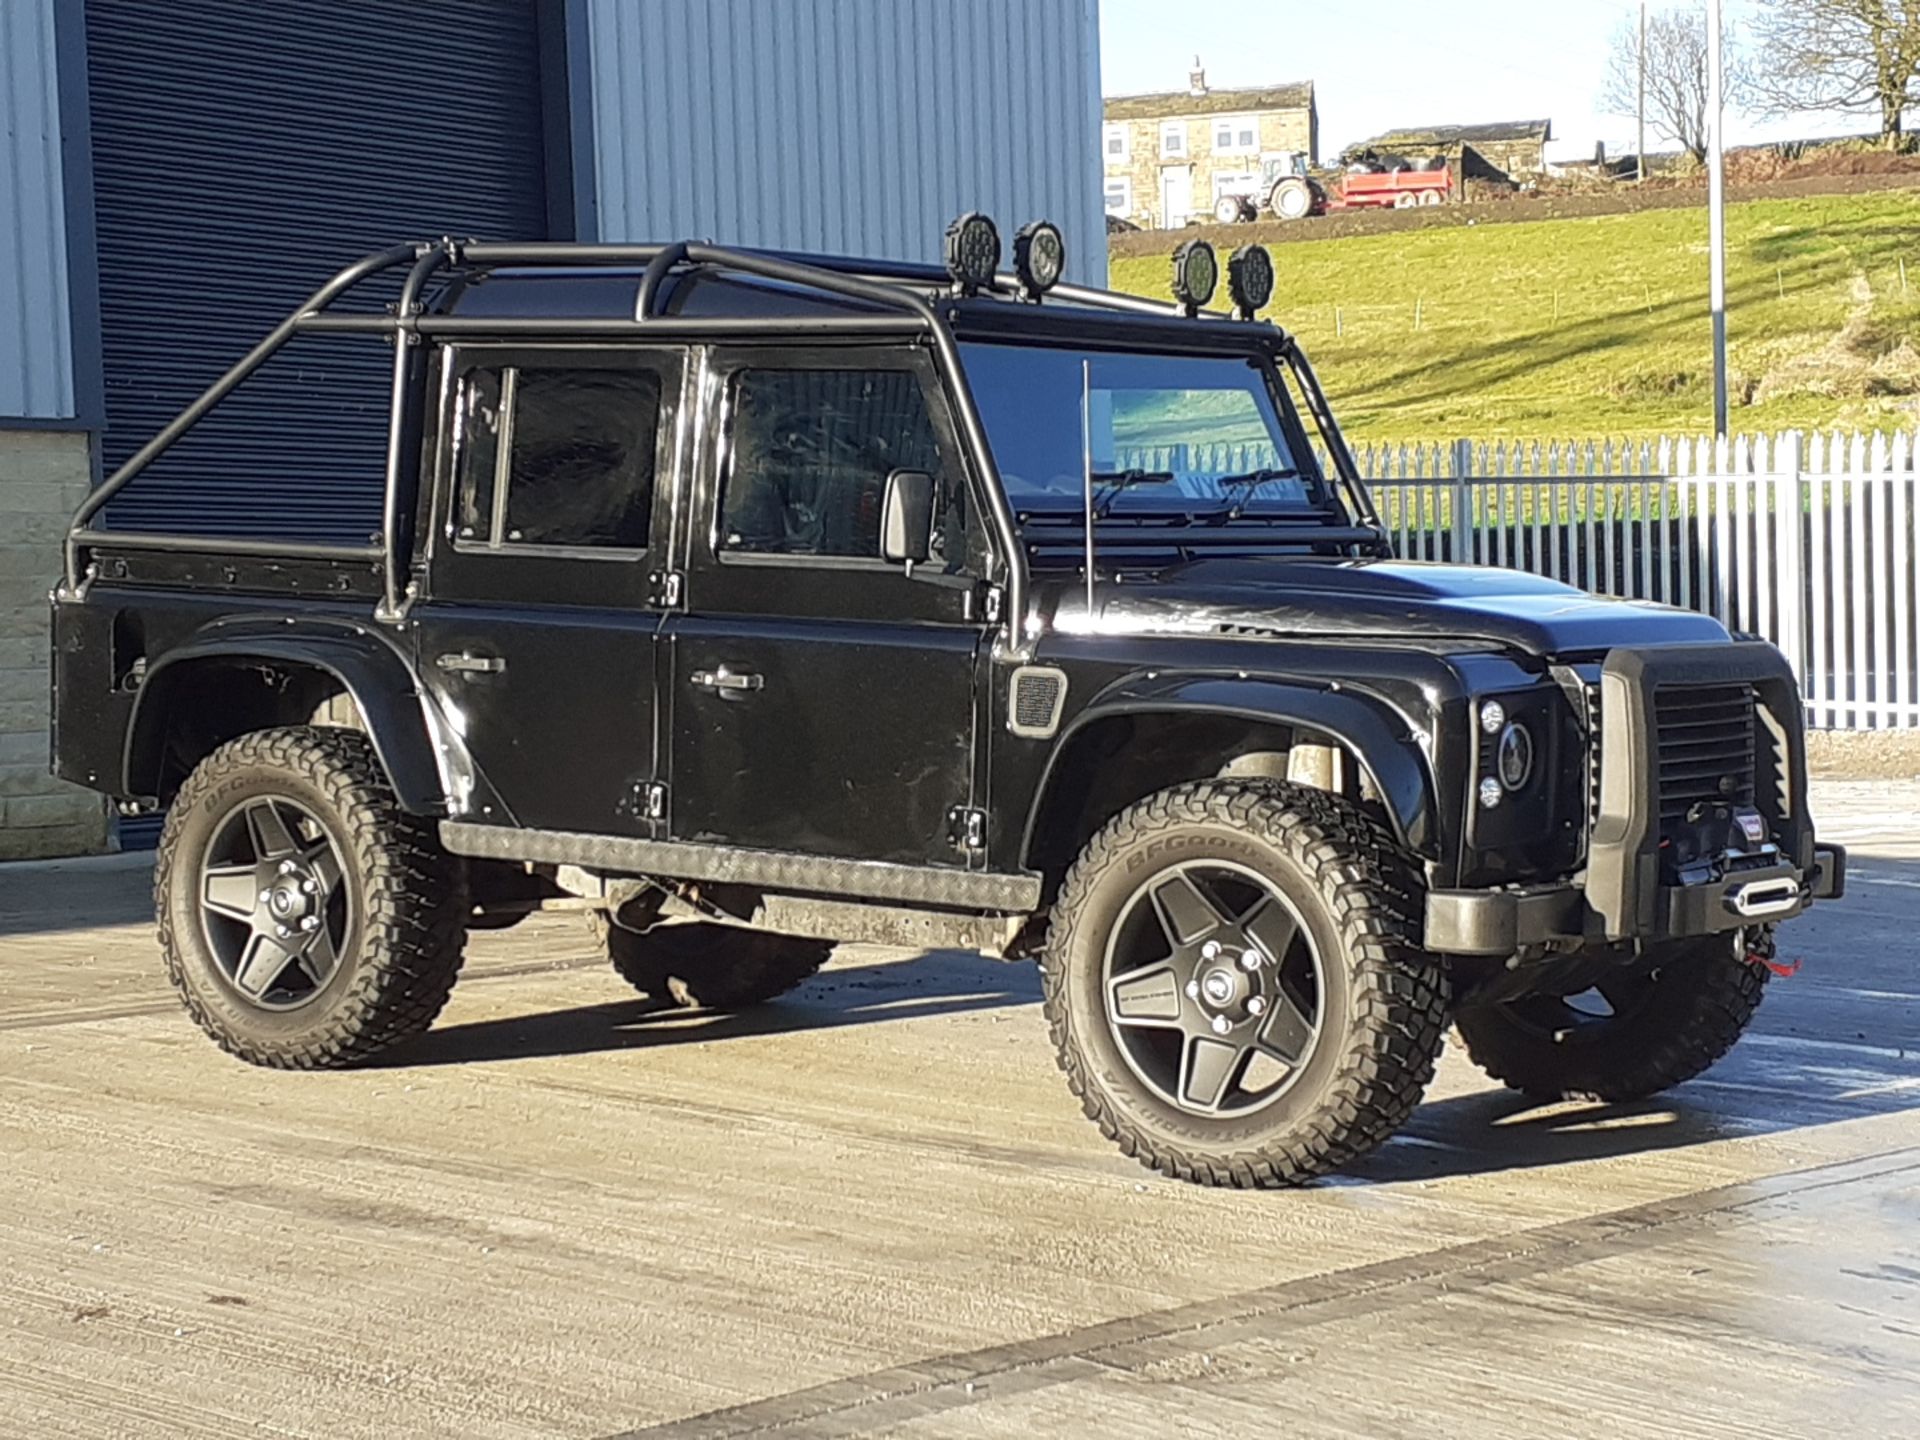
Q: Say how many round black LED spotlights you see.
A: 4